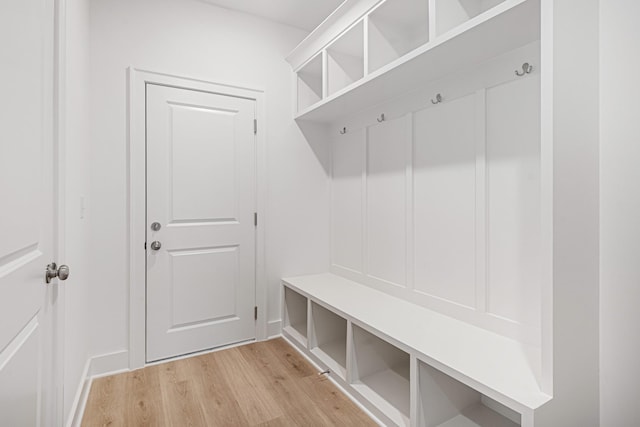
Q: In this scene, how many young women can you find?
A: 0